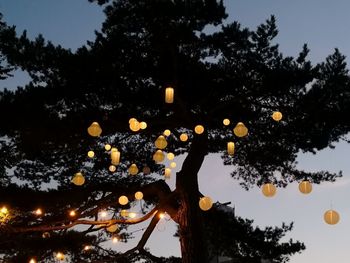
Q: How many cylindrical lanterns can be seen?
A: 4